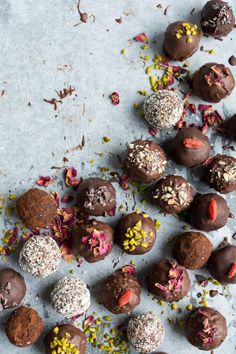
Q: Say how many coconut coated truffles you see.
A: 4